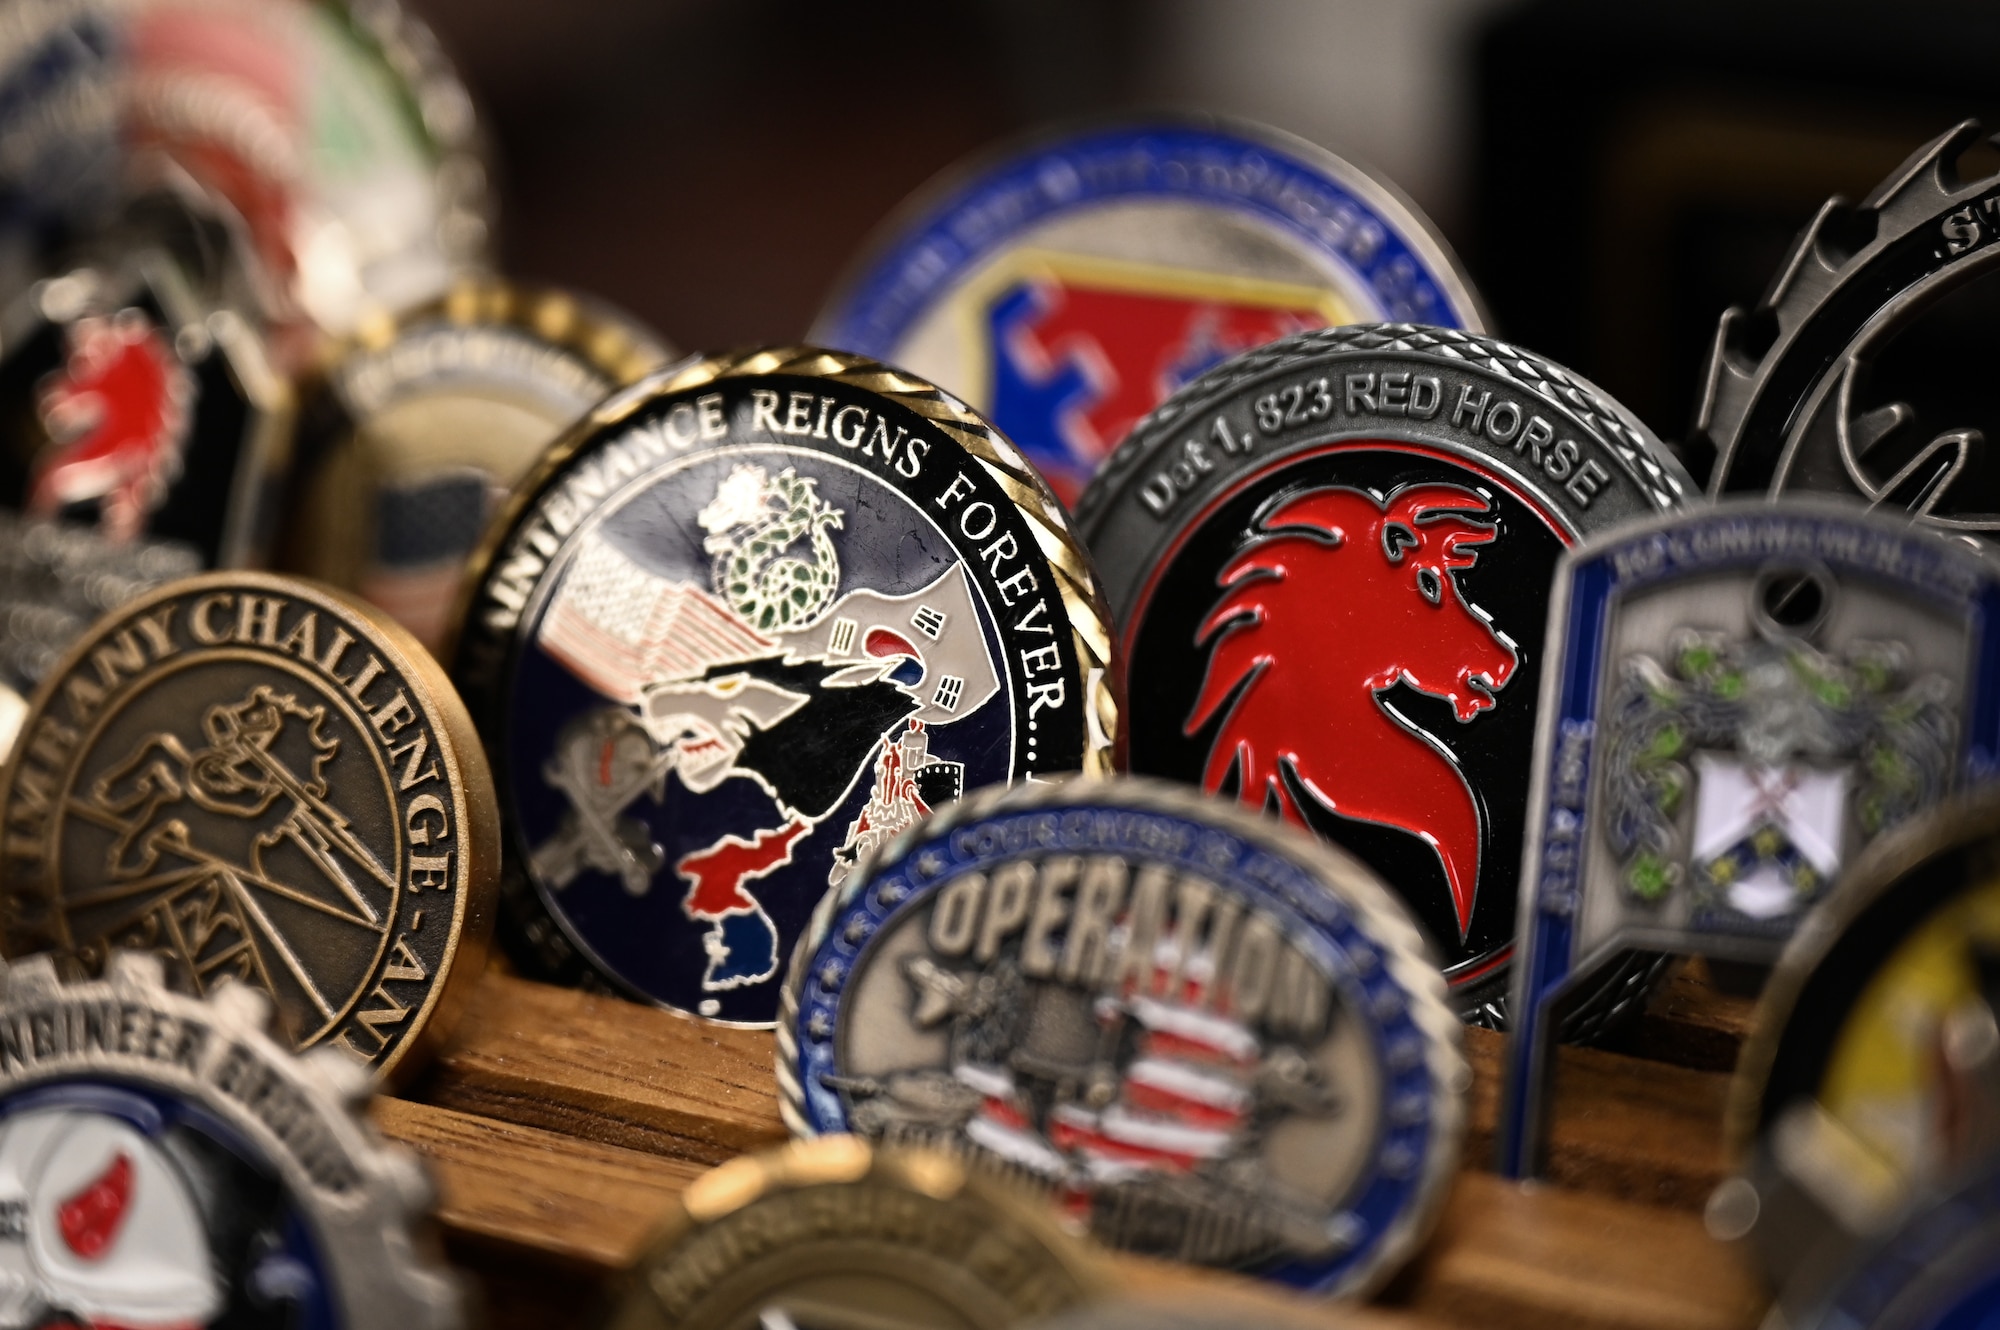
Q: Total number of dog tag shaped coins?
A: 1